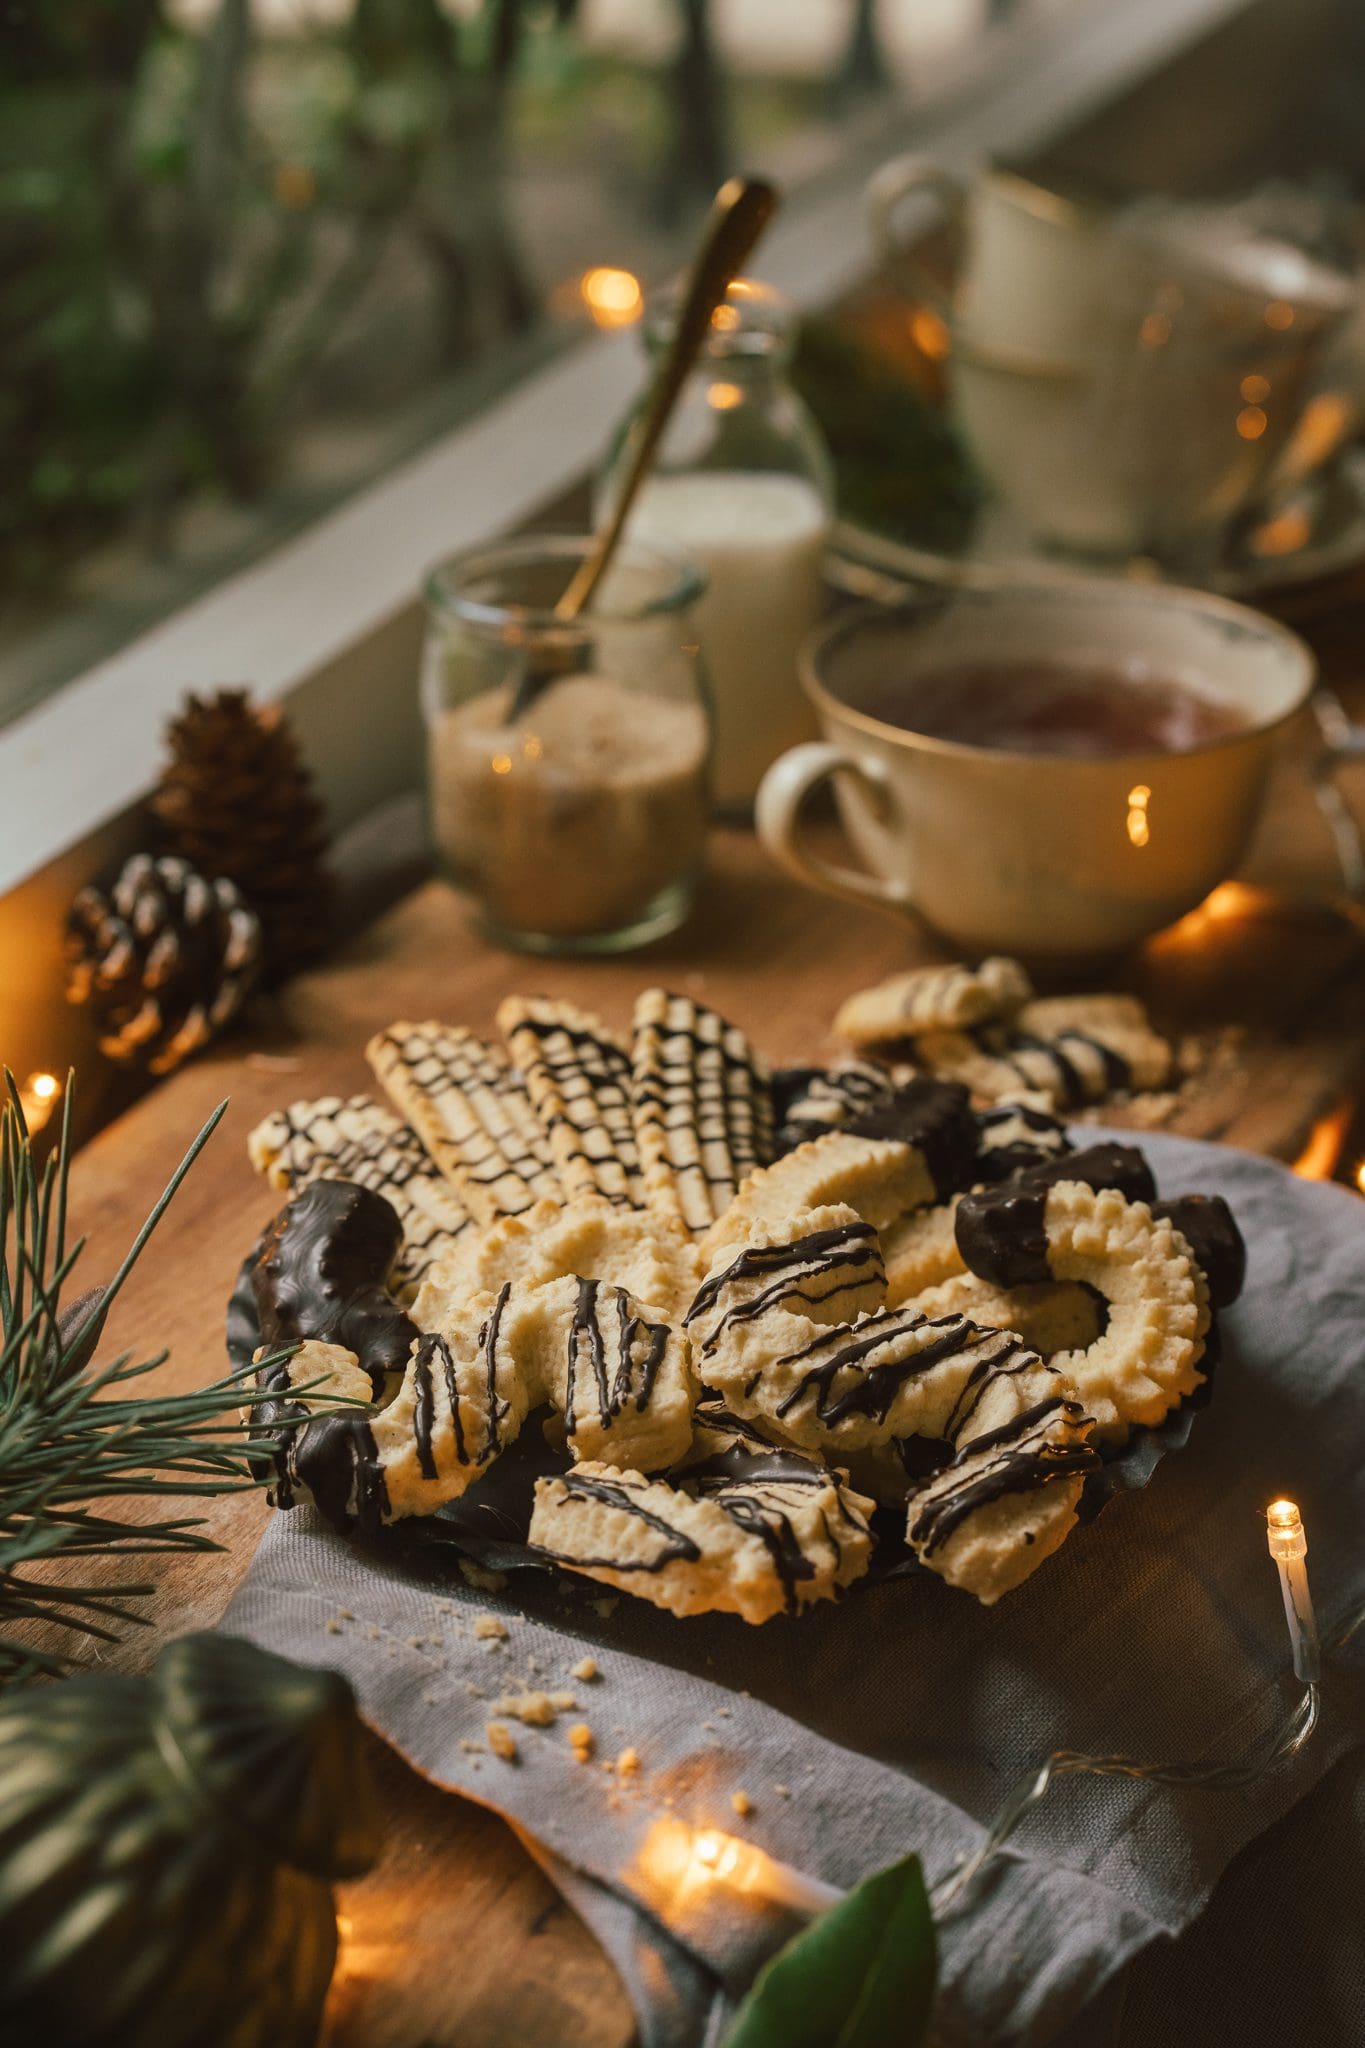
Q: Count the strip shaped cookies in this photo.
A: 4